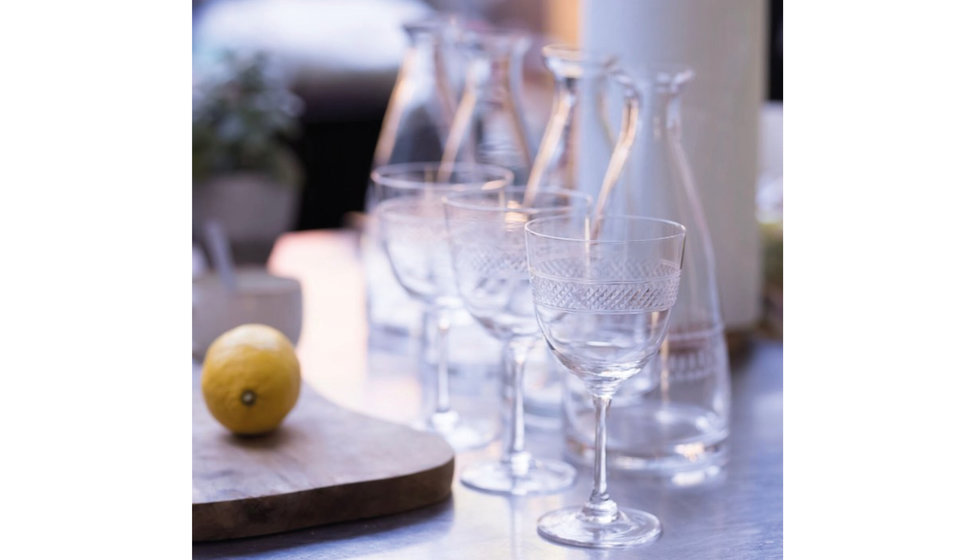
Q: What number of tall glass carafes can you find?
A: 4